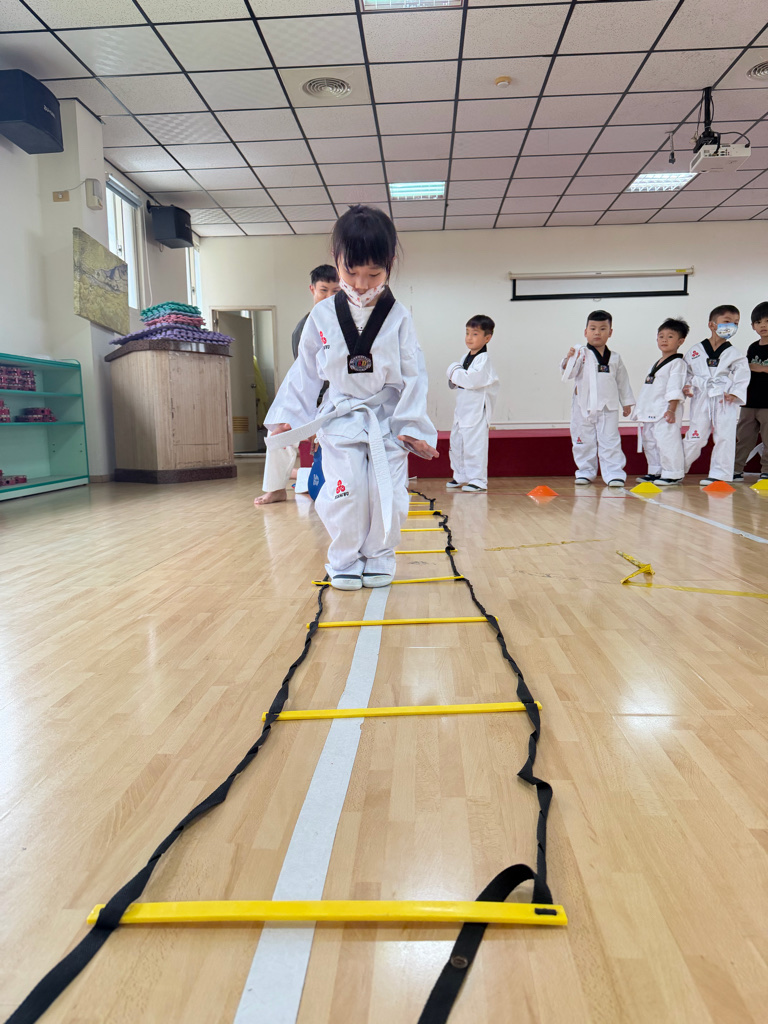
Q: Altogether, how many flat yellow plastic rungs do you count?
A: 9